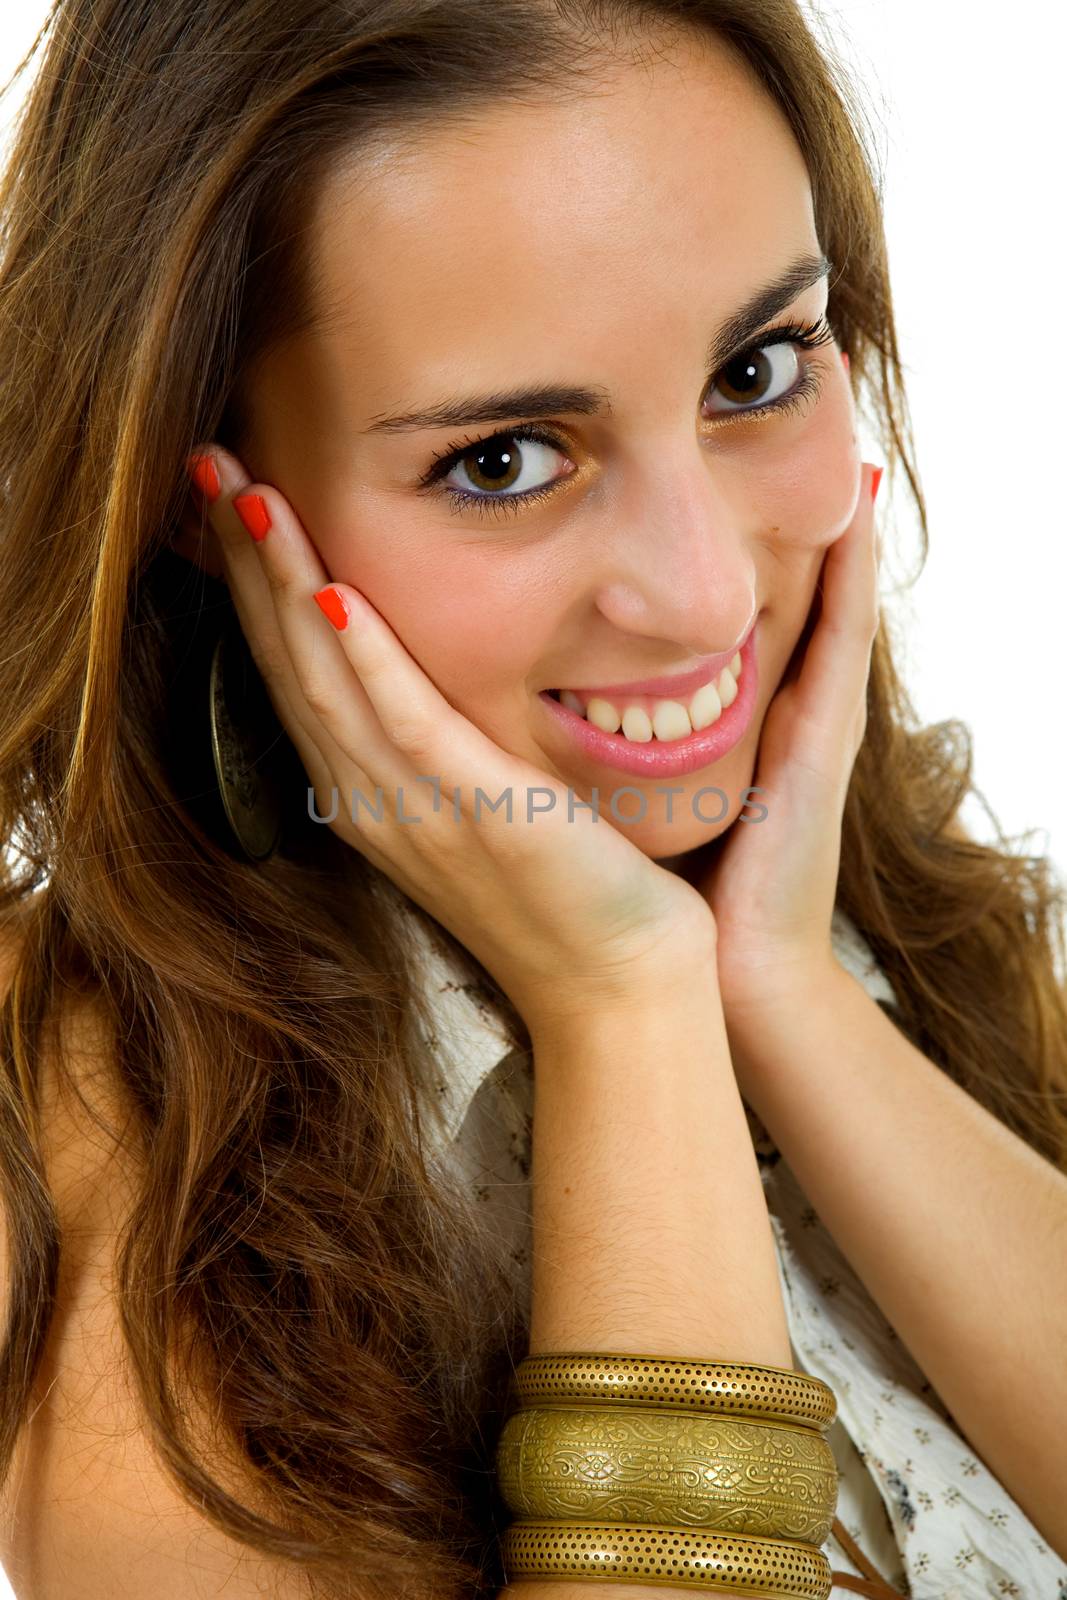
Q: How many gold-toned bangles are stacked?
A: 3